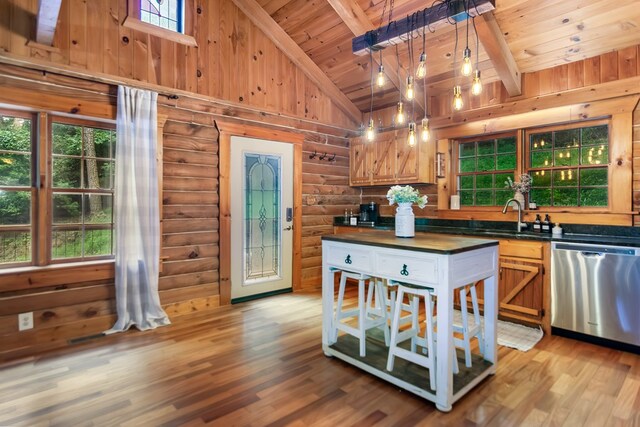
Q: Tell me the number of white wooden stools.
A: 4